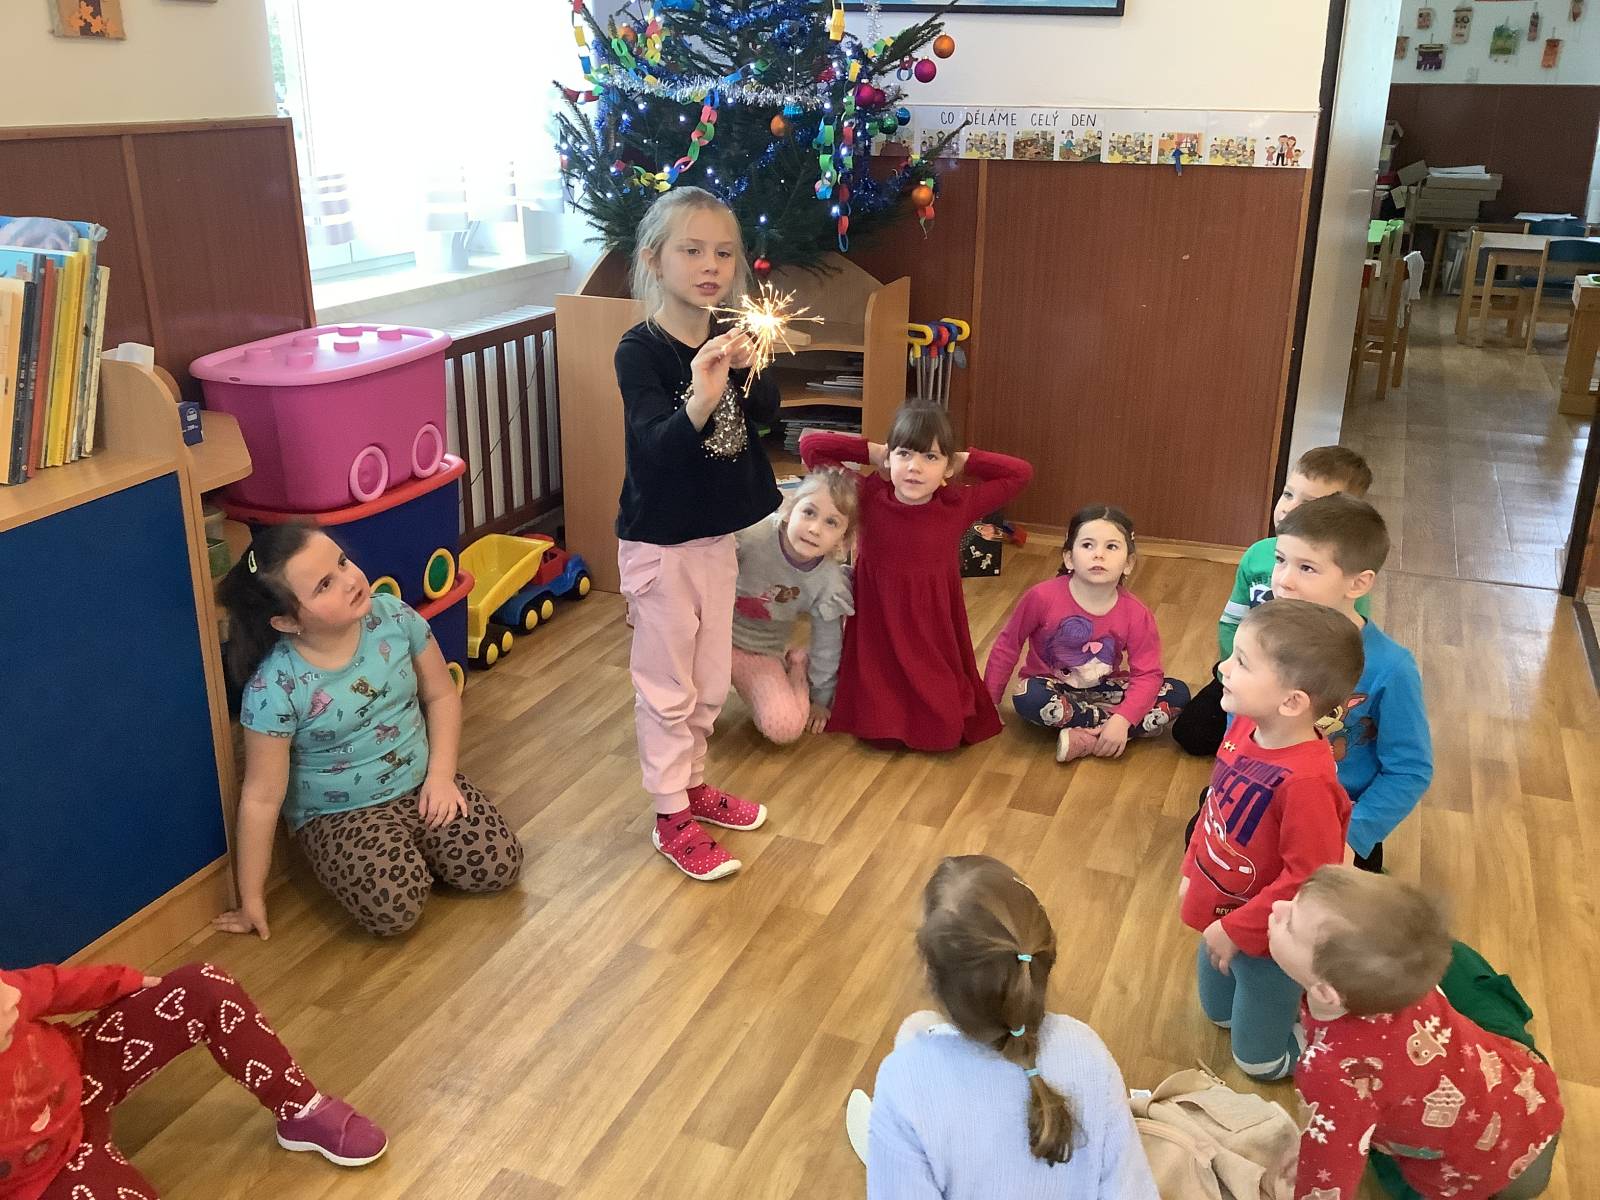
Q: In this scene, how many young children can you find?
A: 11